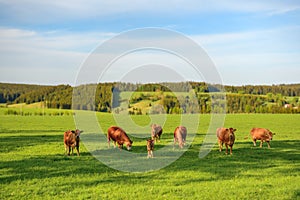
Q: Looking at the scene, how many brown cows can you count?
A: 7